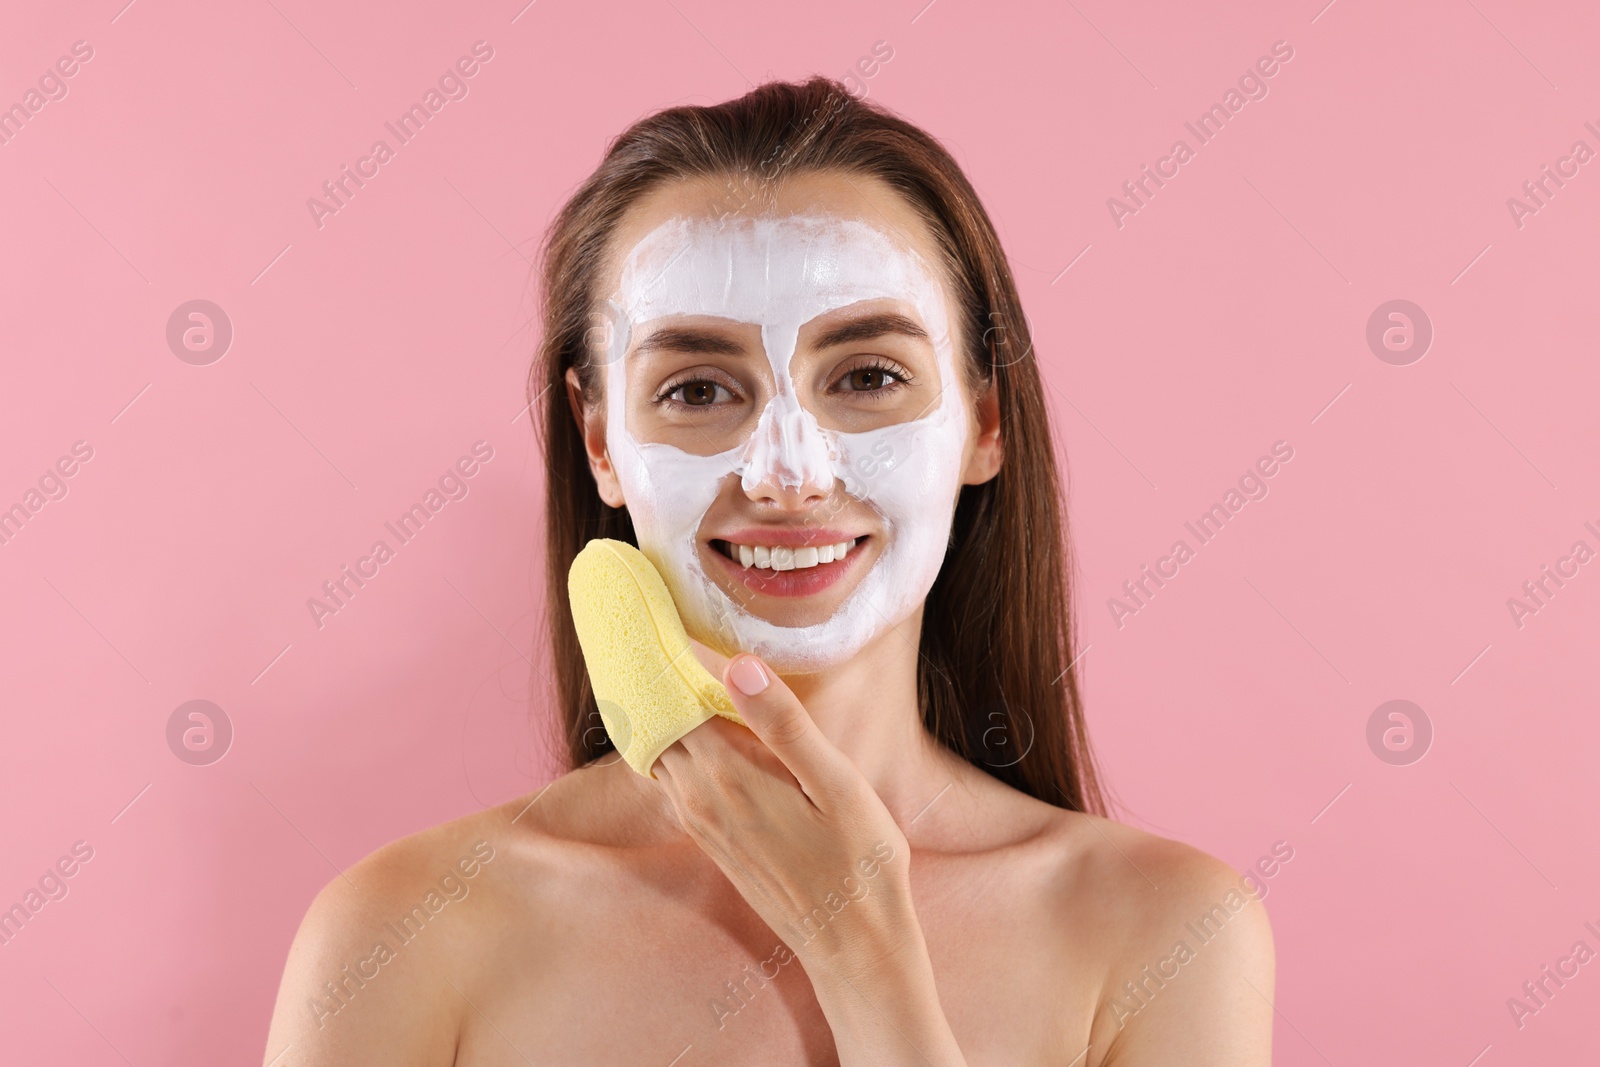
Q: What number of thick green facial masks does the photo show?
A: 0